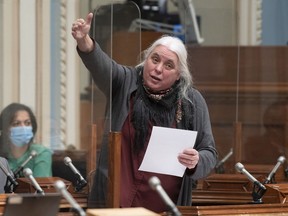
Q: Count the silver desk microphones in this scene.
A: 9